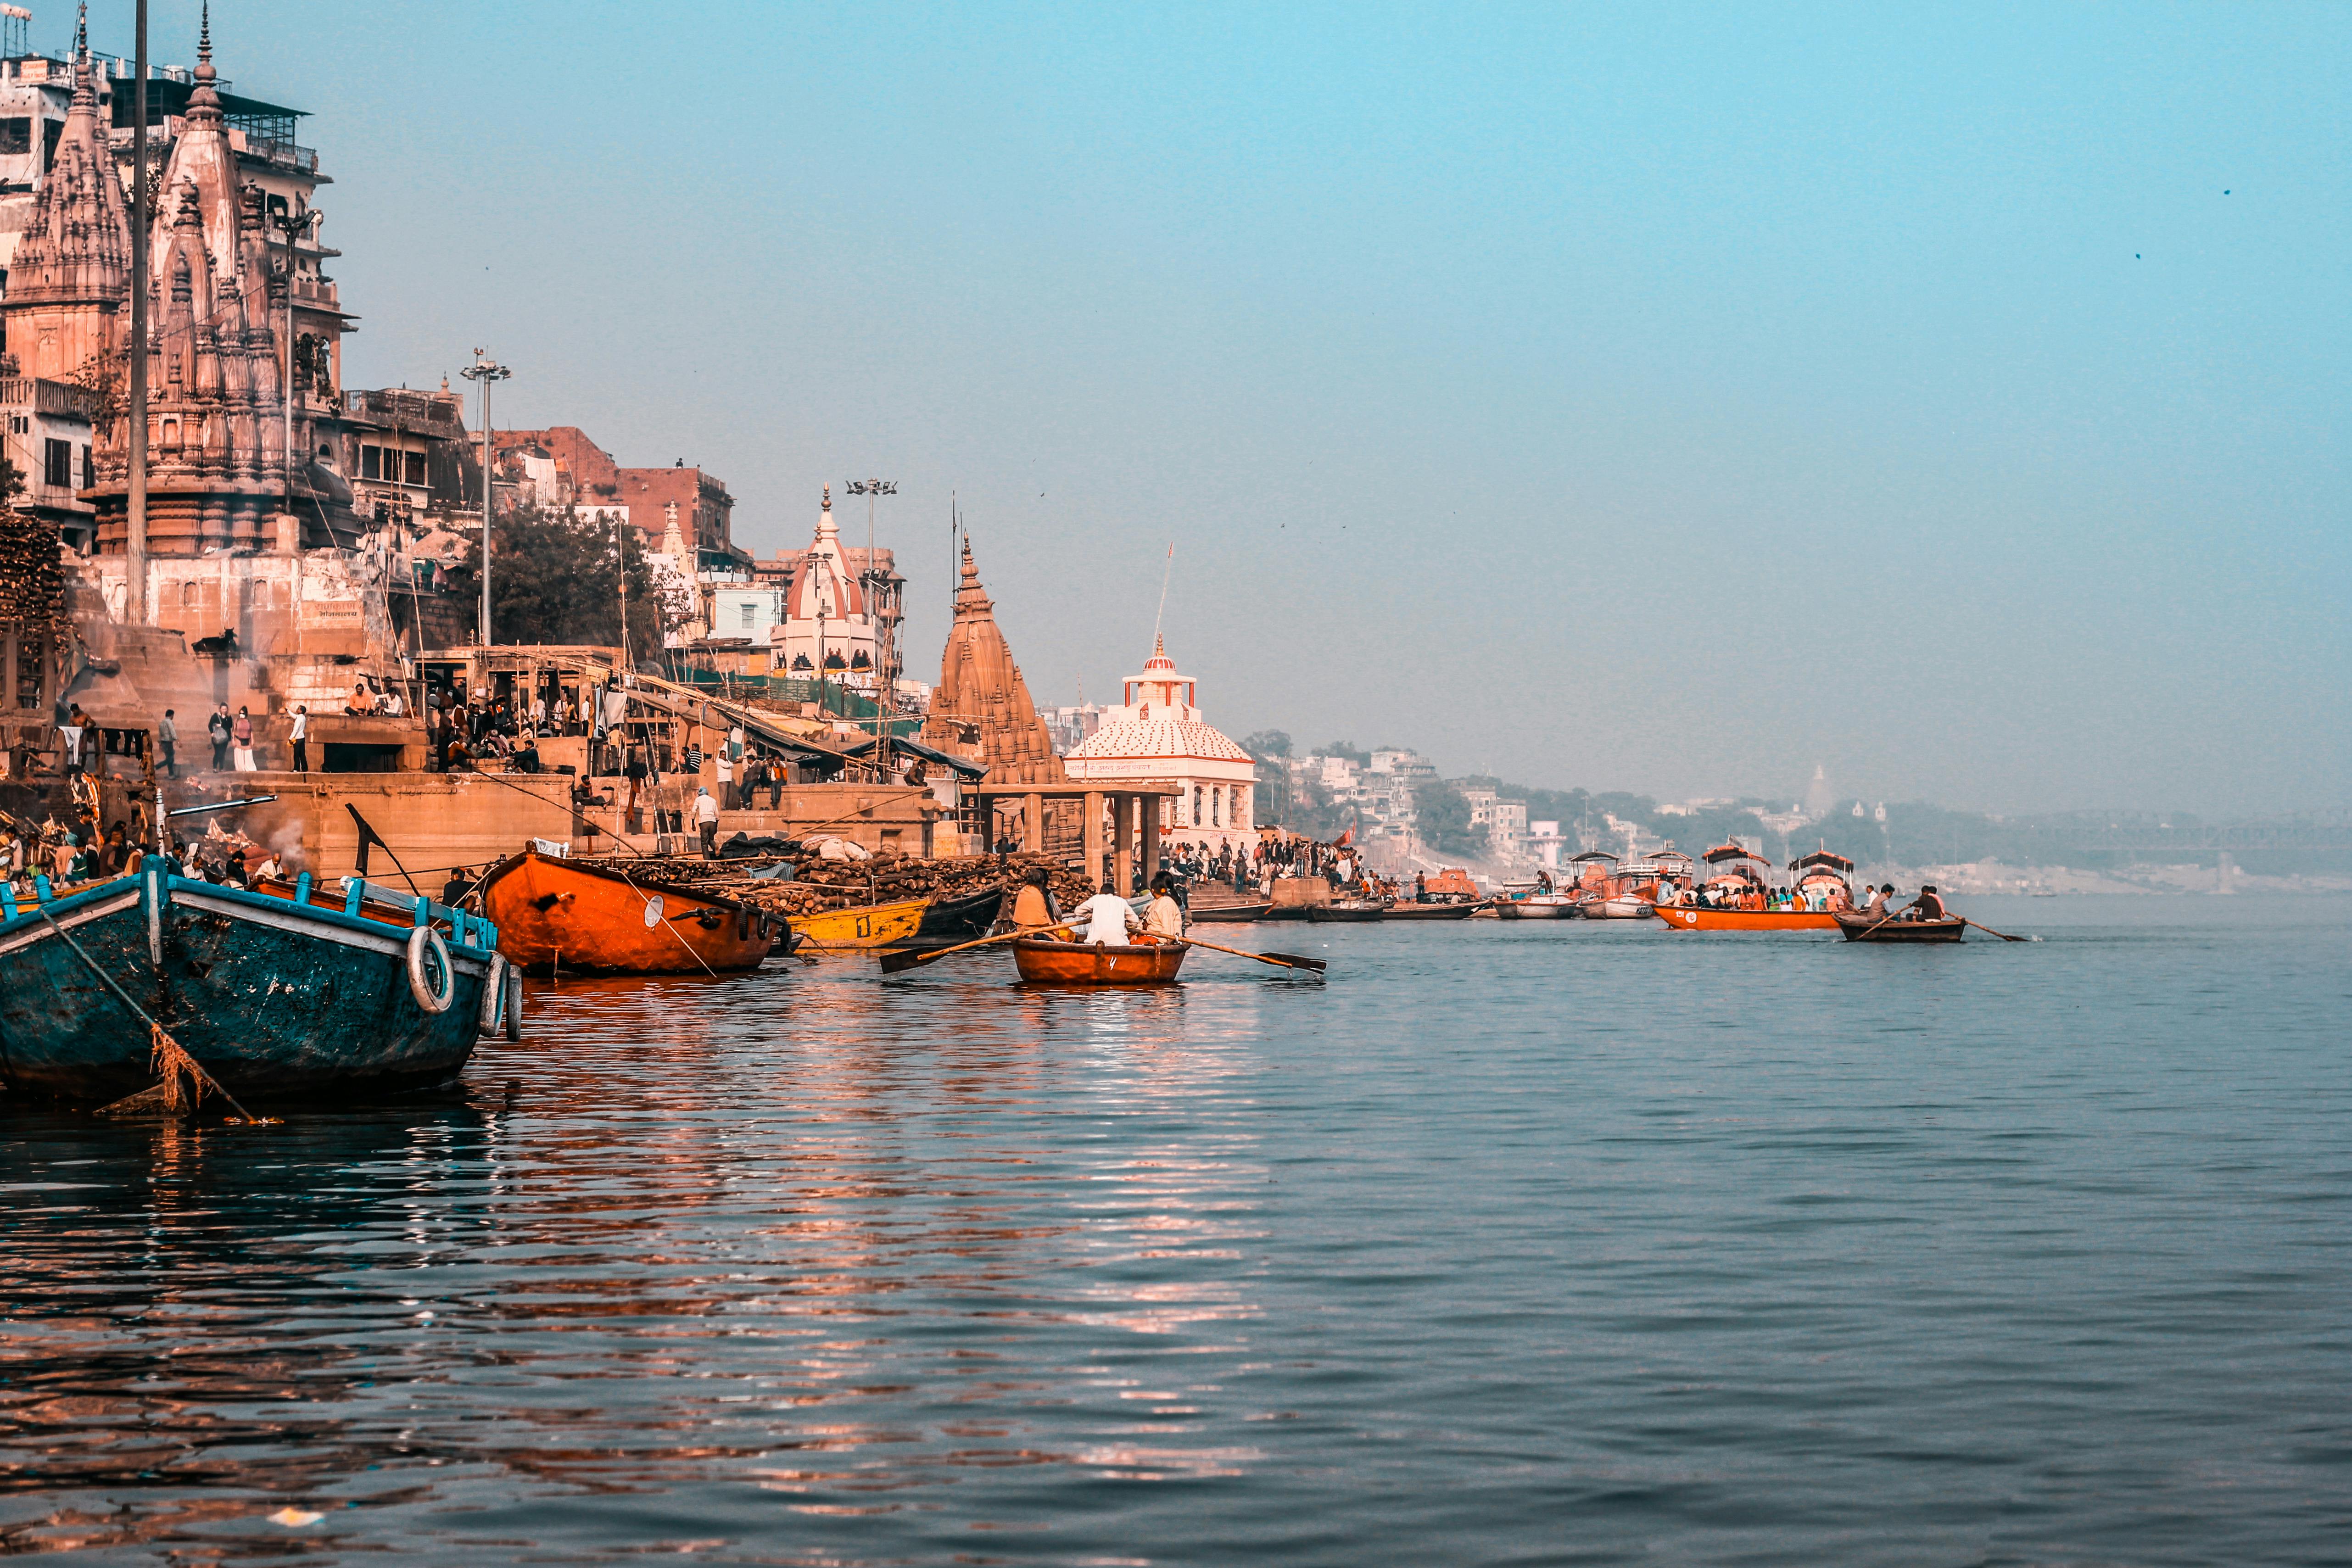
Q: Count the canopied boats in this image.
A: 4